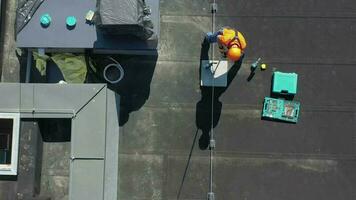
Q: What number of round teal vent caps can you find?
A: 2